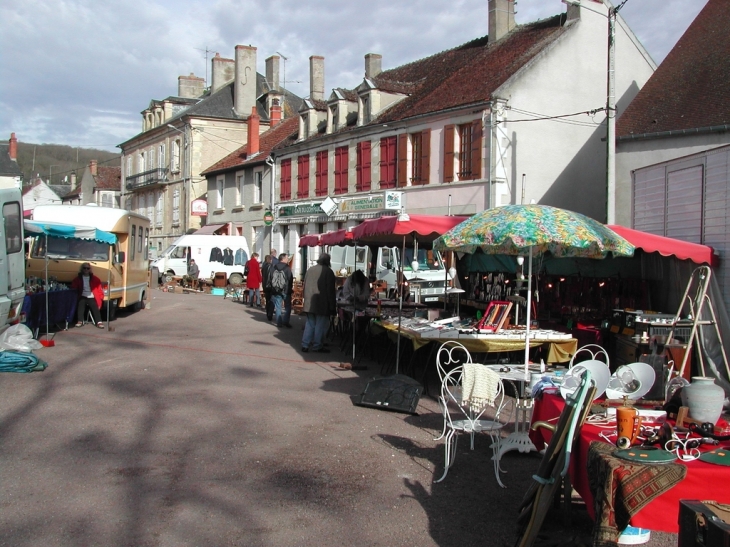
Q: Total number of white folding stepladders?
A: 1